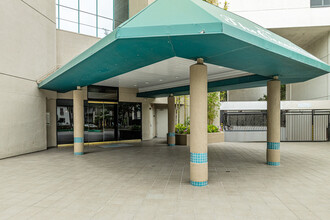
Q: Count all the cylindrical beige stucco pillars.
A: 4